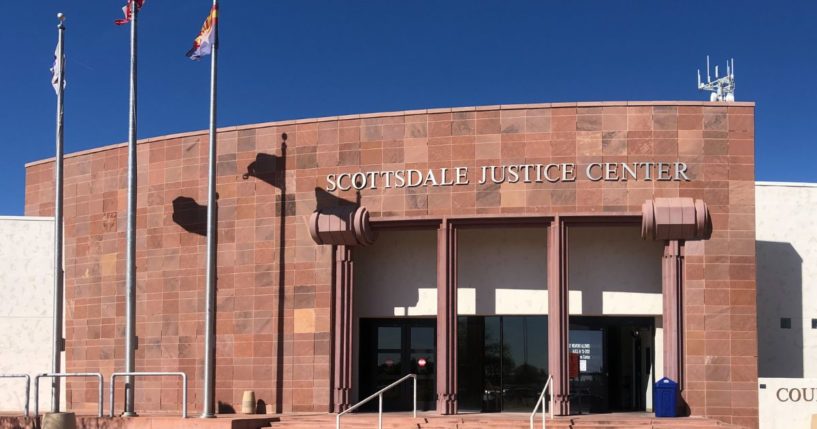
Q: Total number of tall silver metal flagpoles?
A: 3